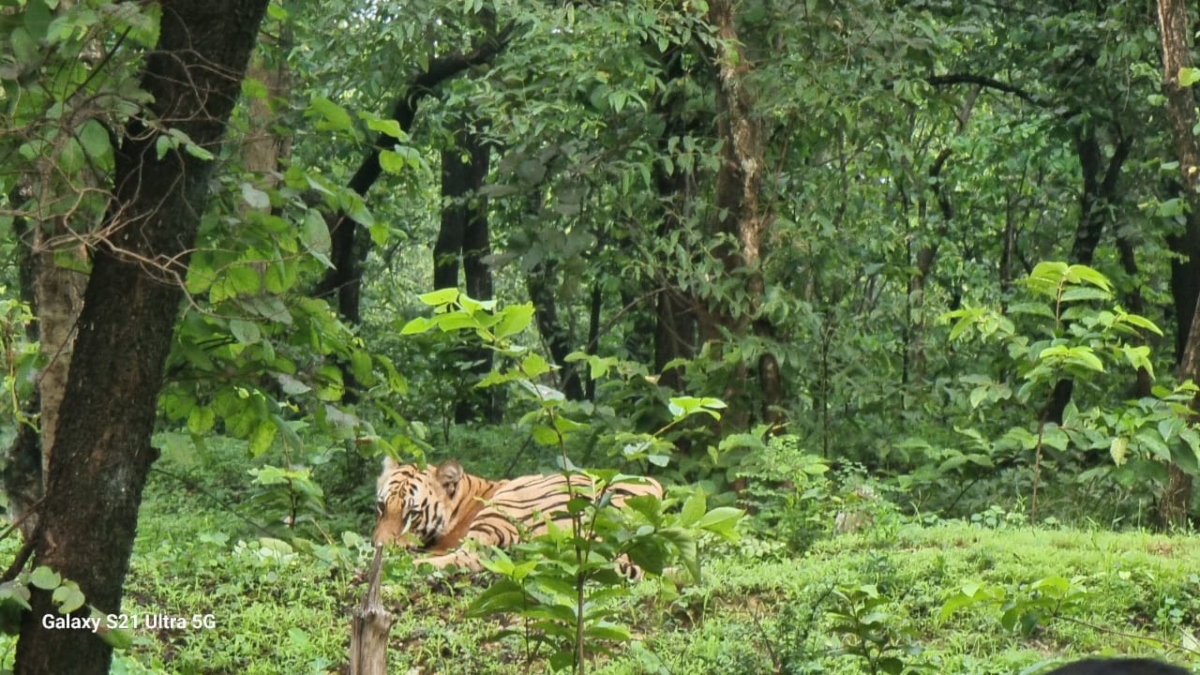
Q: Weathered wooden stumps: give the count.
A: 1